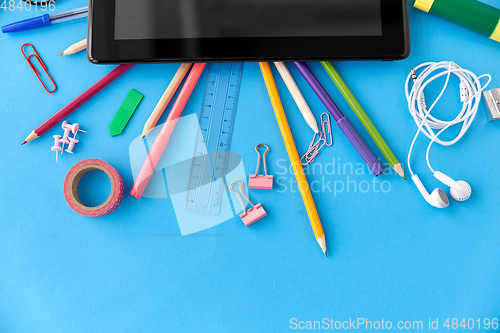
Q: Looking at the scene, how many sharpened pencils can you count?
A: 6